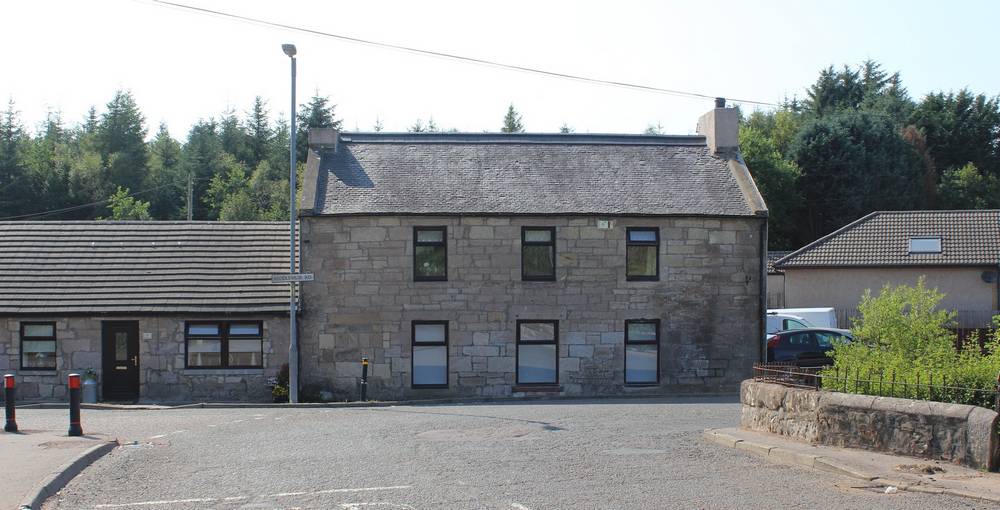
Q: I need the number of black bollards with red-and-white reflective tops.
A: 2